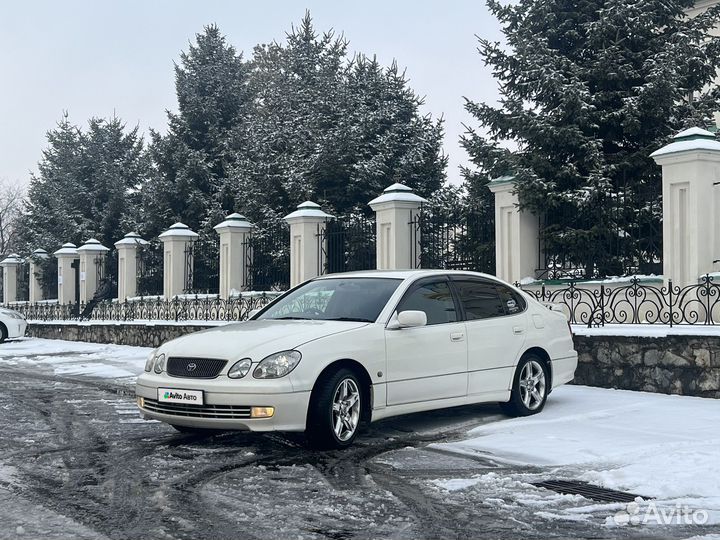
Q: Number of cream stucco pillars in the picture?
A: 11